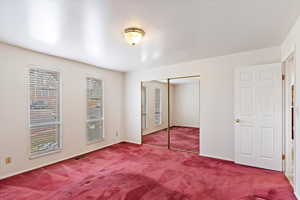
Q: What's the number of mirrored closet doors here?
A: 2